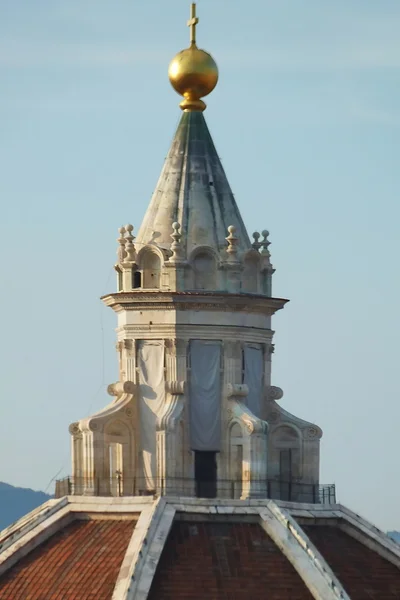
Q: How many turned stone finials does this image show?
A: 6